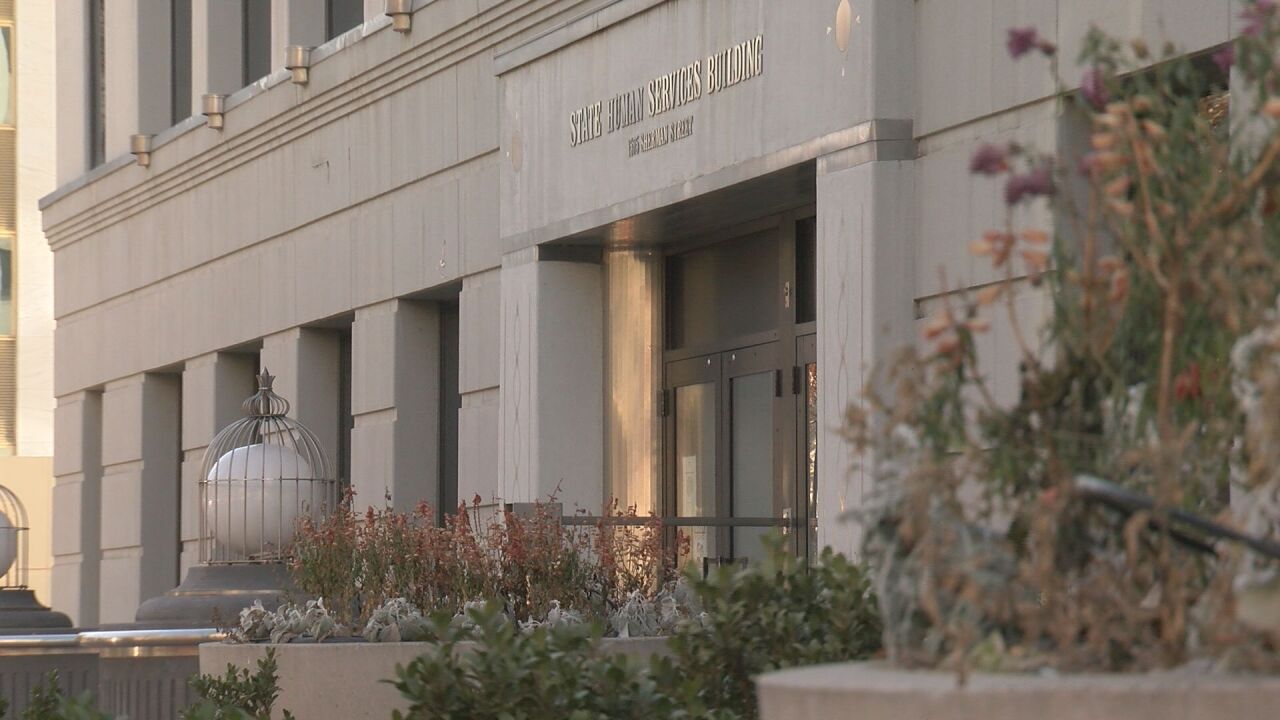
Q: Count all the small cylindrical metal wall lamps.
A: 4